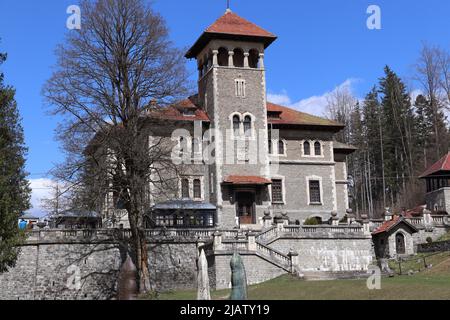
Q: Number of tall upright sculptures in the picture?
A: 3